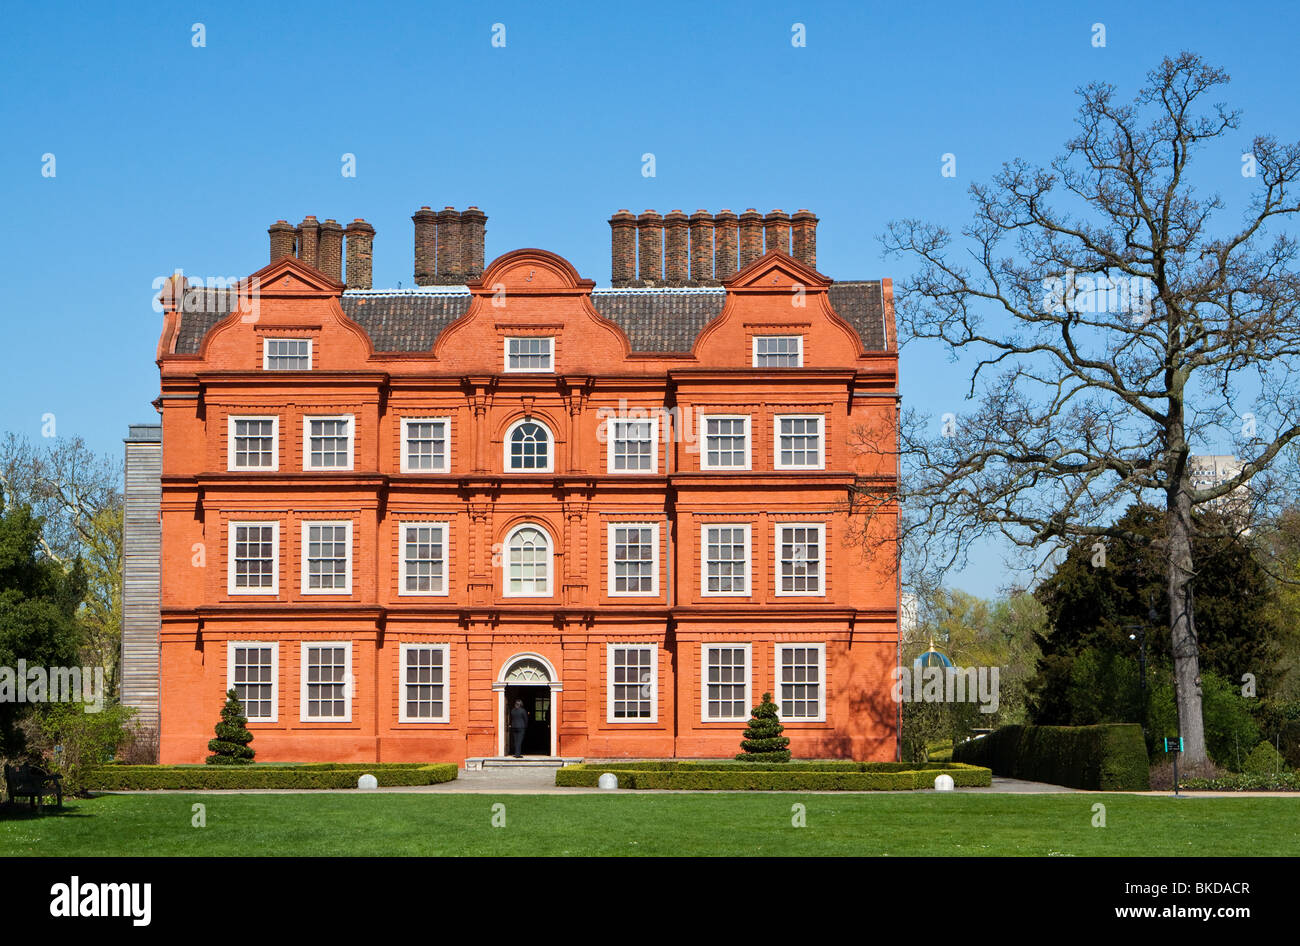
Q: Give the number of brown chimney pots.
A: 15